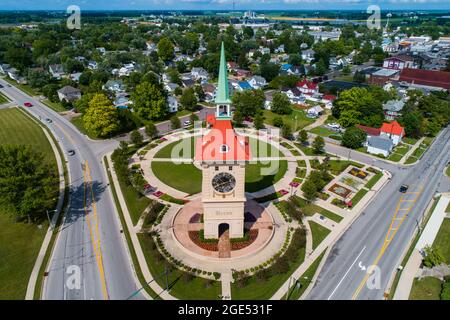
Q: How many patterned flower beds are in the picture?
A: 3